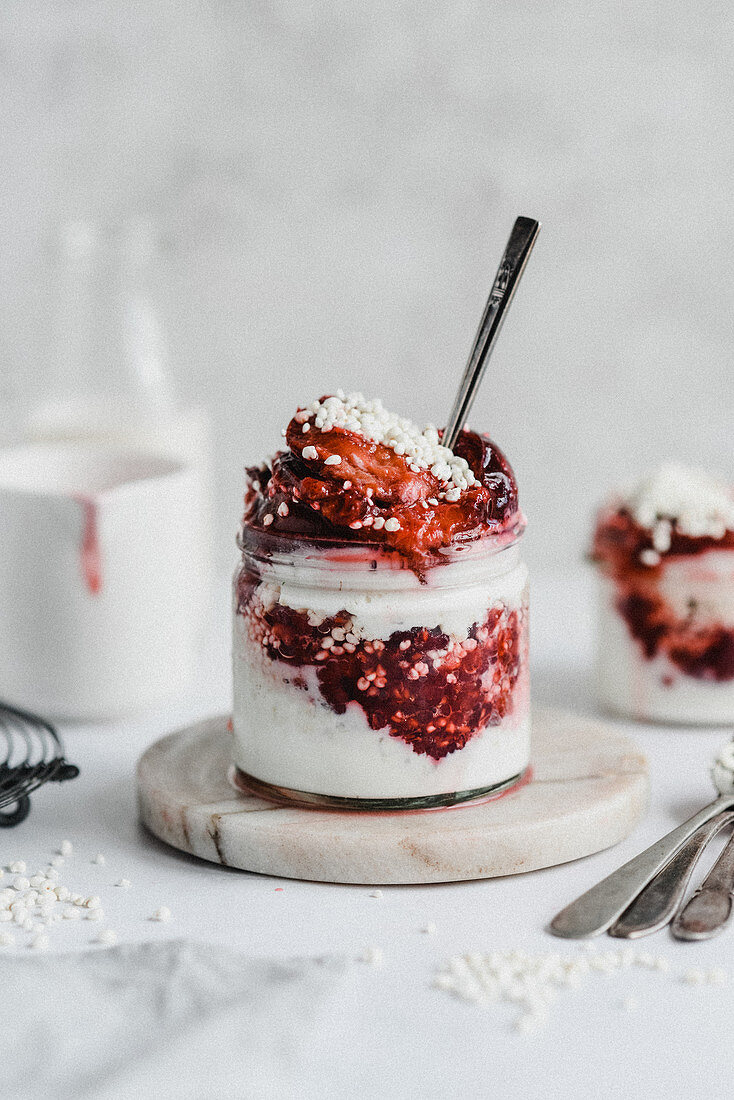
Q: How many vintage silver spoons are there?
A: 4